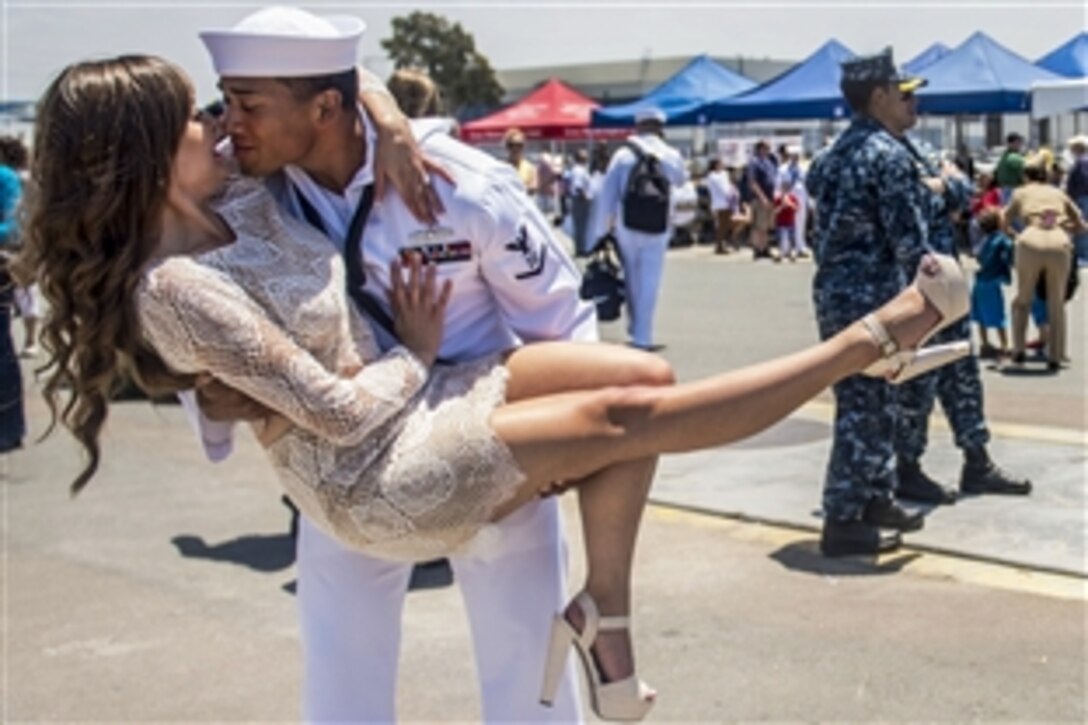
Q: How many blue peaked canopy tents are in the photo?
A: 5